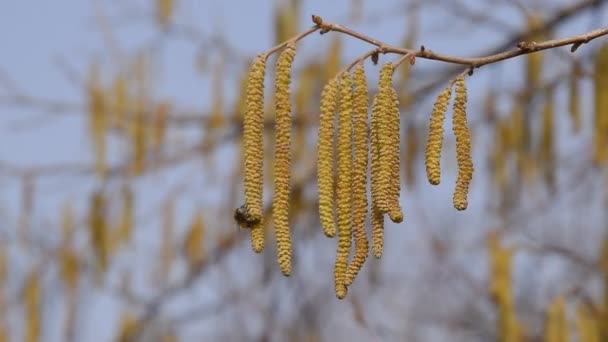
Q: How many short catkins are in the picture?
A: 2